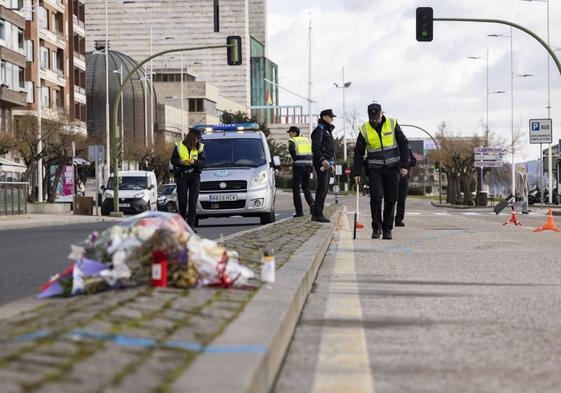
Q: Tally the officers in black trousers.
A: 5